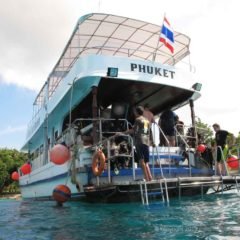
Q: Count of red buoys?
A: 6